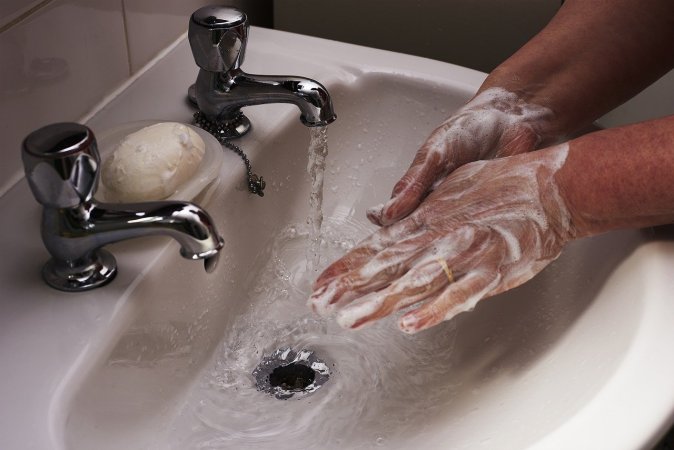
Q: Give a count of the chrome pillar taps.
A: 2